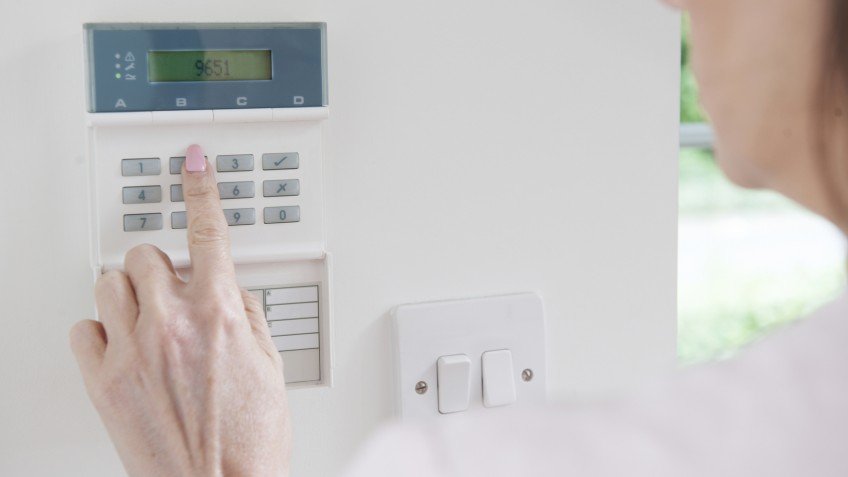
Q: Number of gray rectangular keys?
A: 12